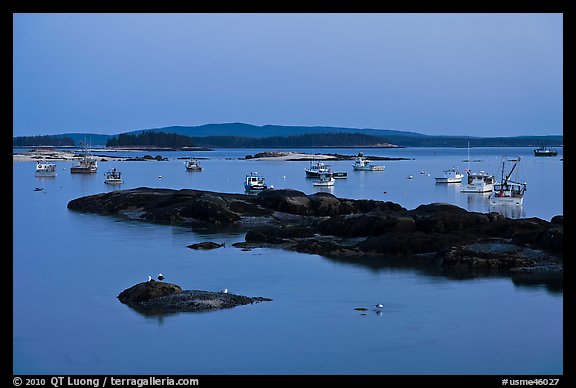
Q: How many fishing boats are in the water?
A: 12